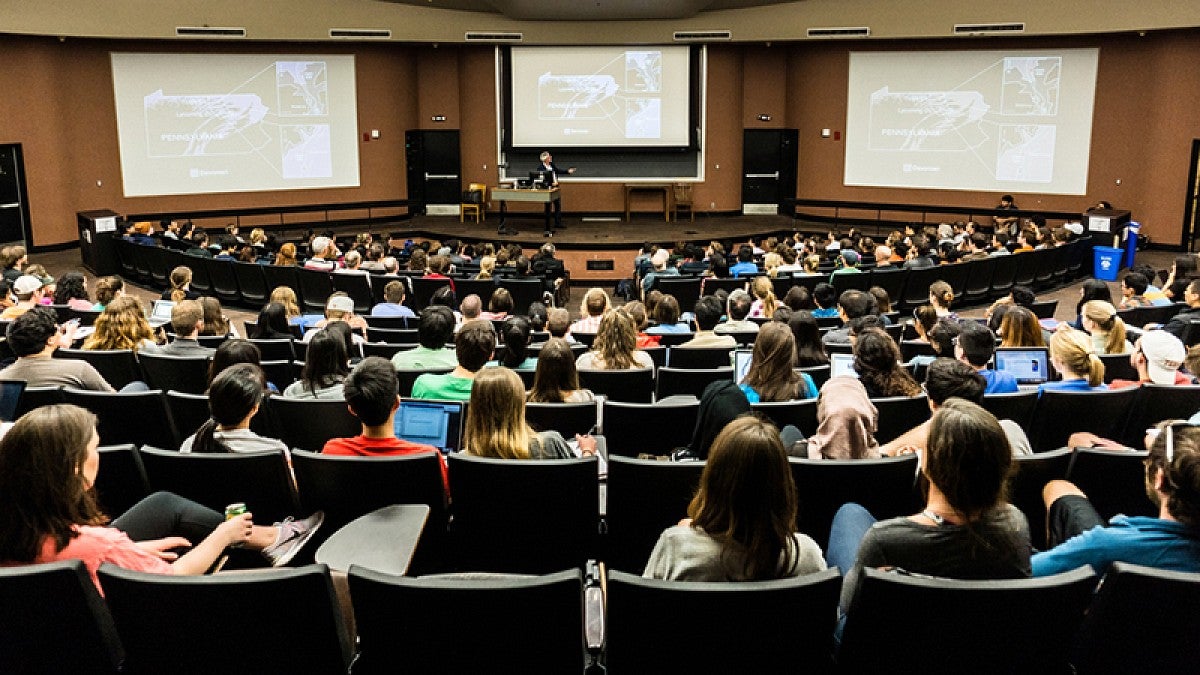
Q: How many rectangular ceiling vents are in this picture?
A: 6